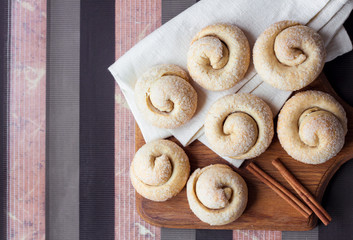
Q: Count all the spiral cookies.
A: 7